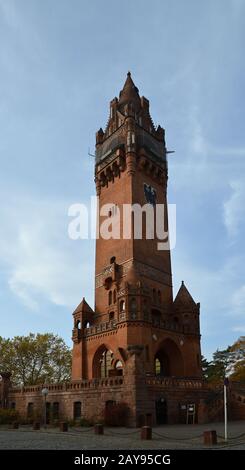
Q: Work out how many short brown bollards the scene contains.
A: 6